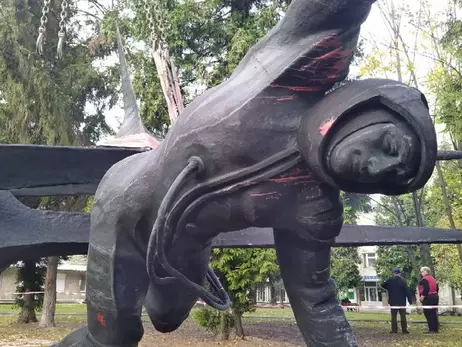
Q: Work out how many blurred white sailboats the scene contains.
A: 0